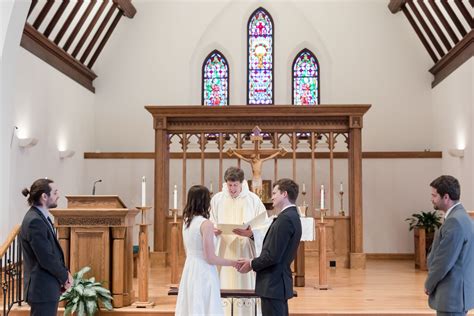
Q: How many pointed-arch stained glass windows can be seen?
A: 3